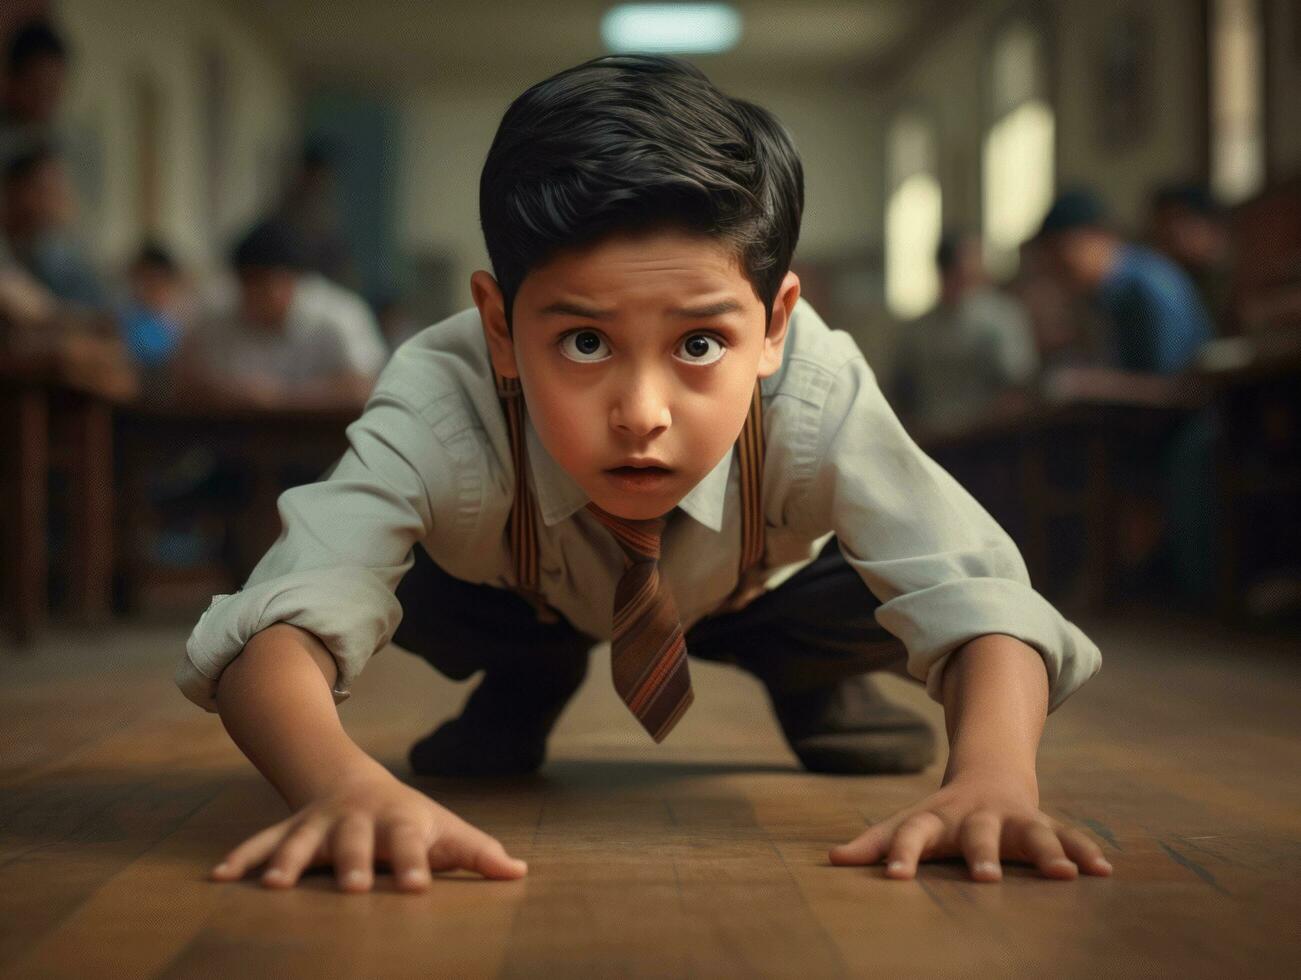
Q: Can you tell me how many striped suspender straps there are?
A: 2